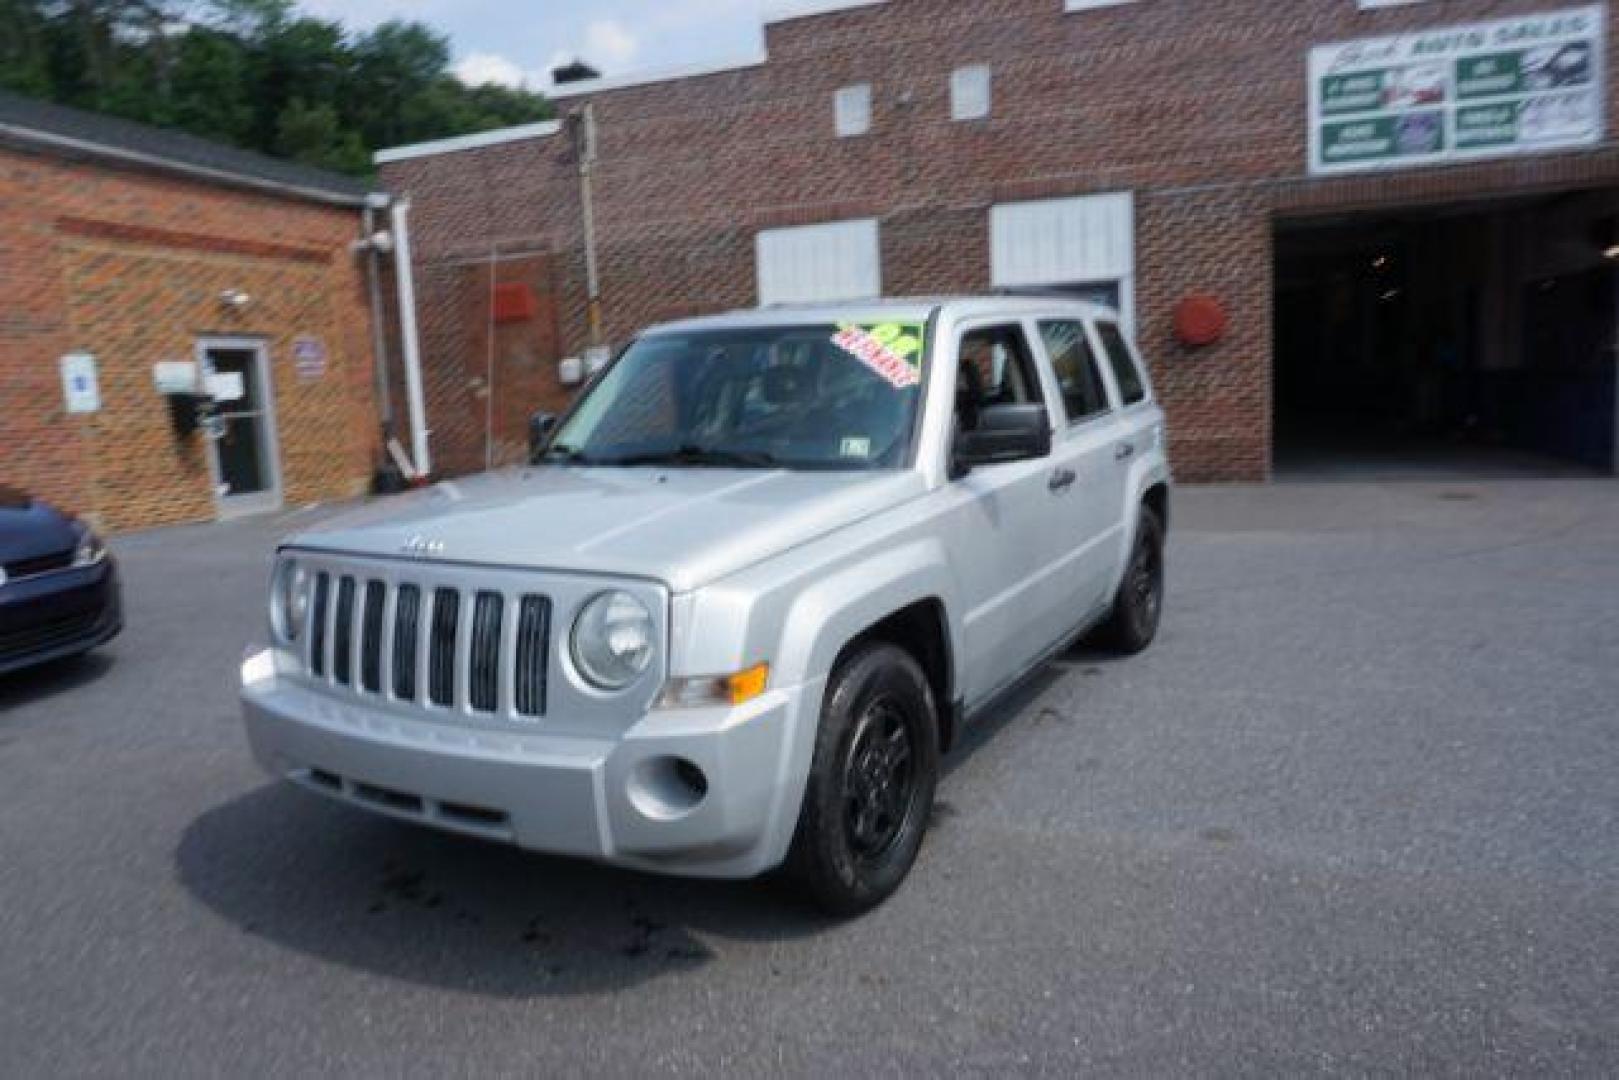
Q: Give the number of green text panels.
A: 4